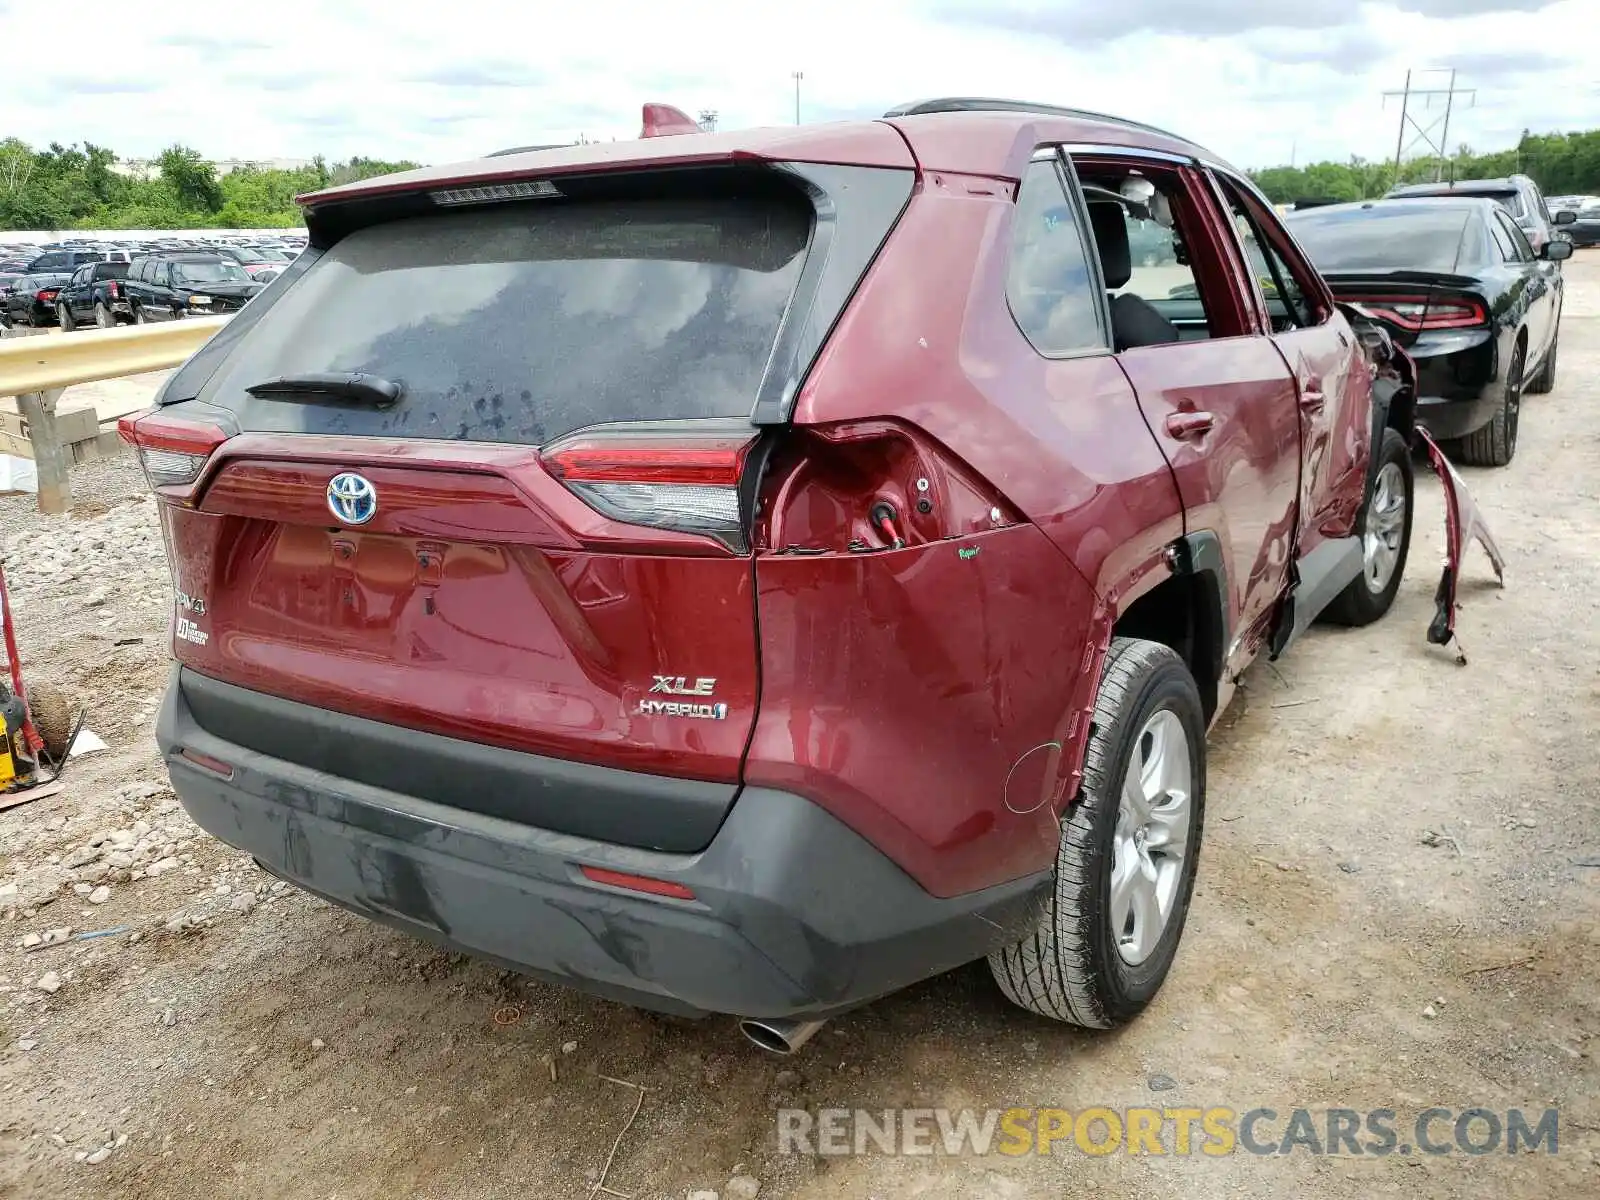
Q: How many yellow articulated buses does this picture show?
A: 0